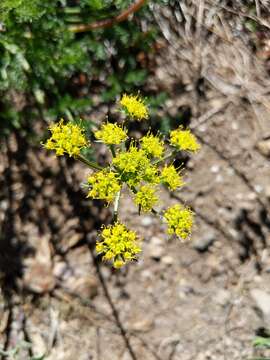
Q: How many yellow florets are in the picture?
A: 11